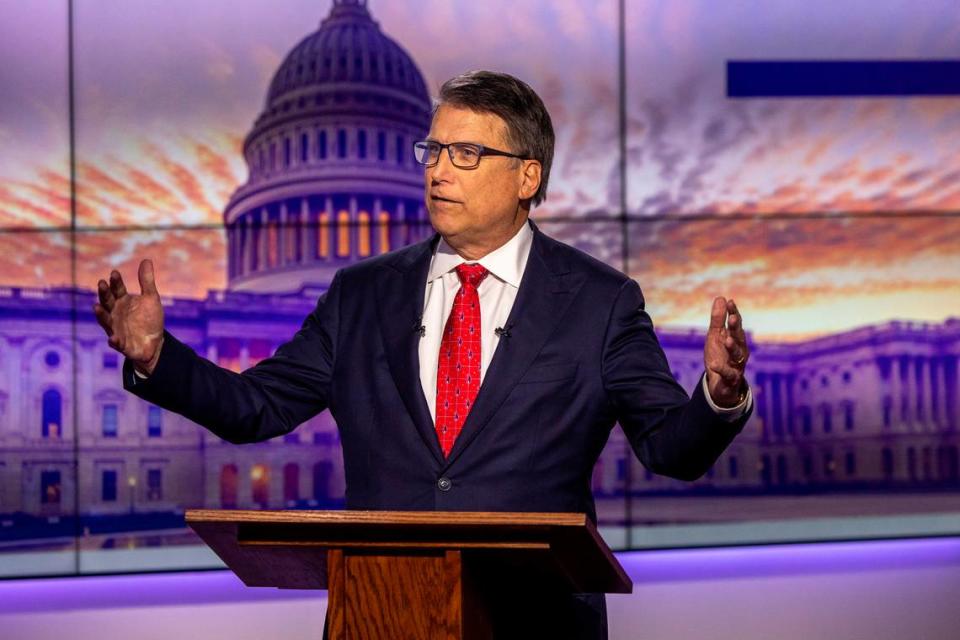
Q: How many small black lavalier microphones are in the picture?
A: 2